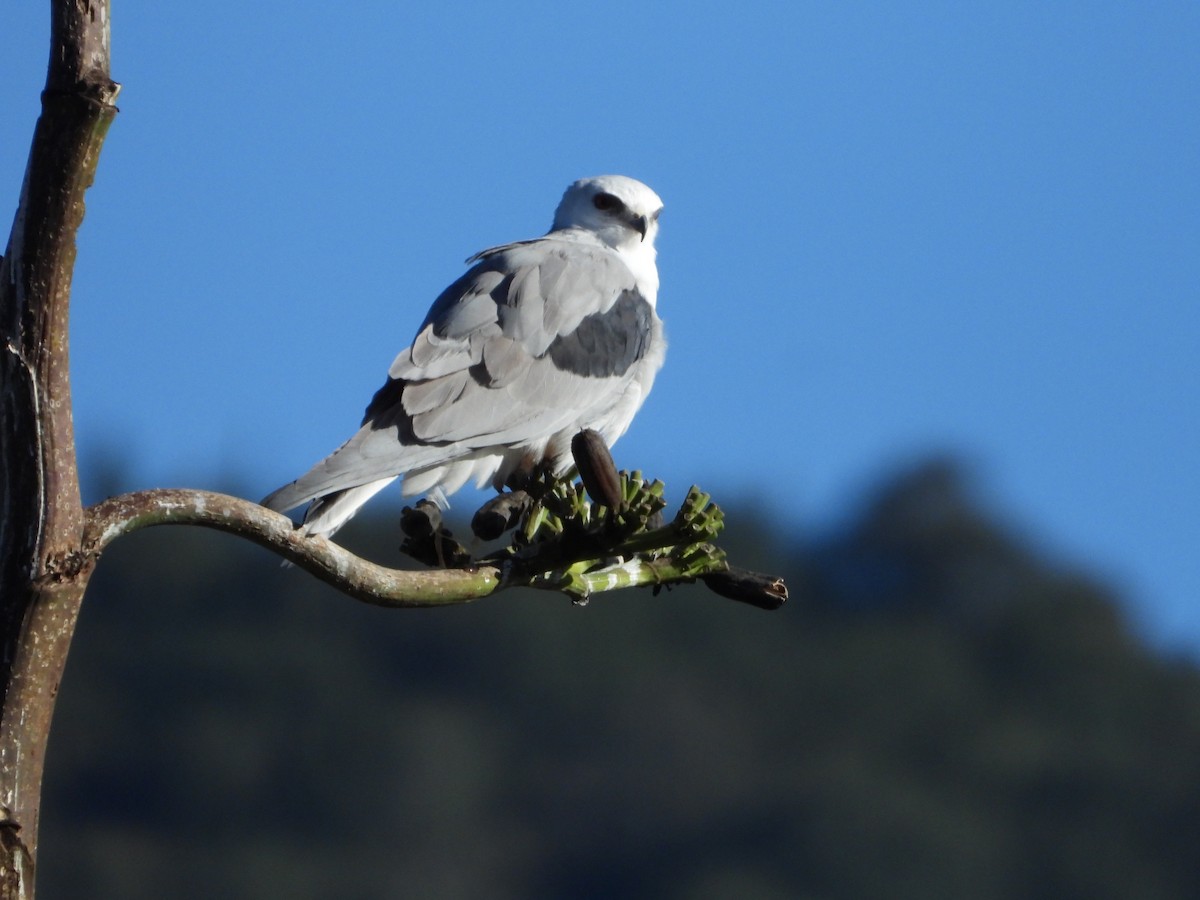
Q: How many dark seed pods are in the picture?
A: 4